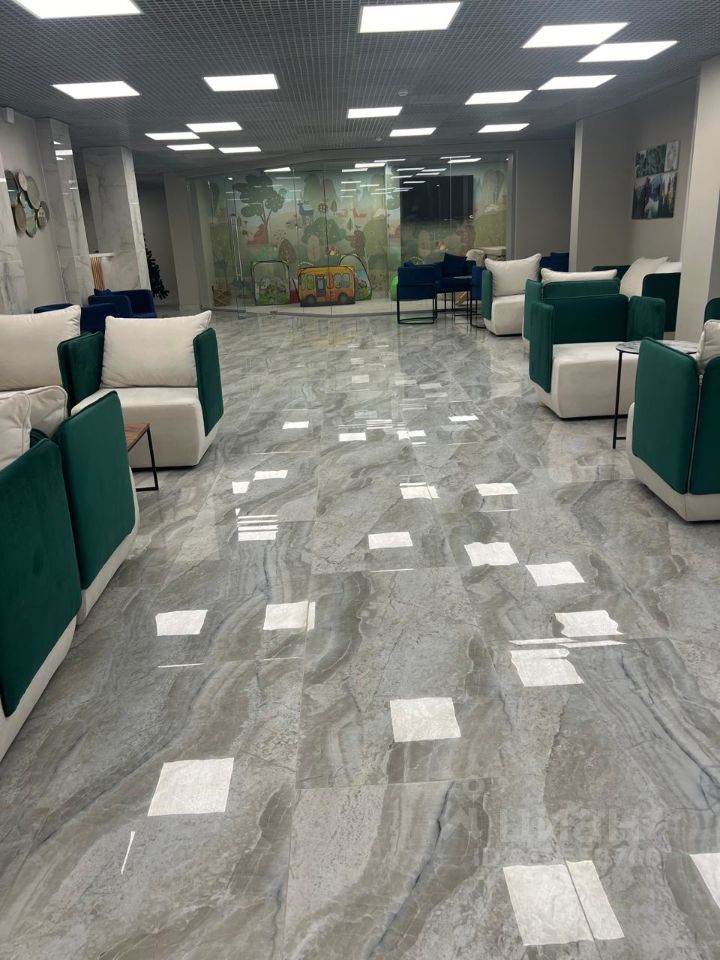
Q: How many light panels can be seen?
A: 15